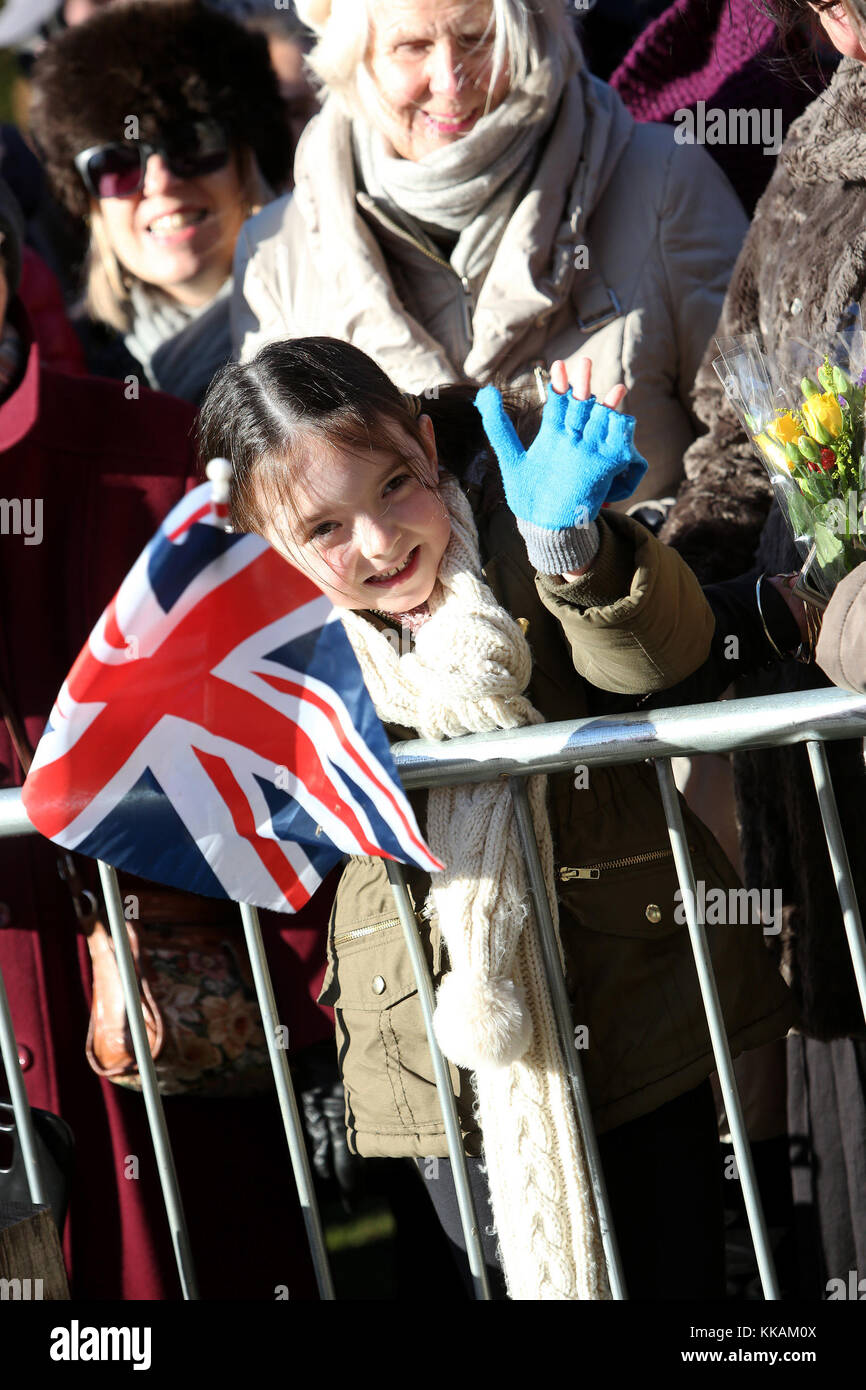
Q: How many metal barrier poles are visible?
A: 7